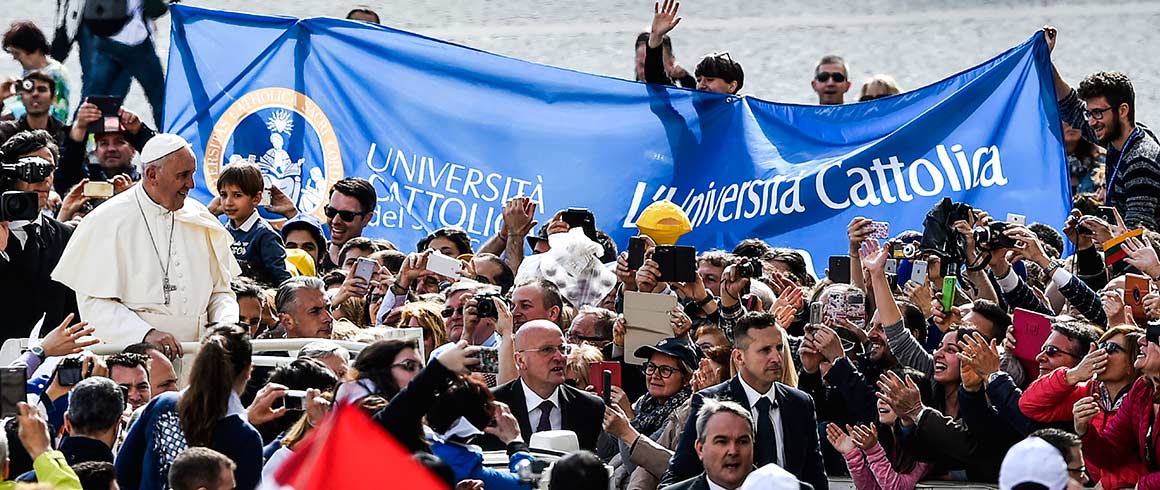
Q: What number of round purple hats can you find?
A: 0